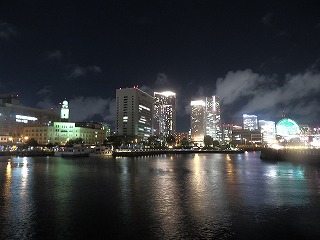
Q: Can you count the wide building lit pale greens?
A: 1